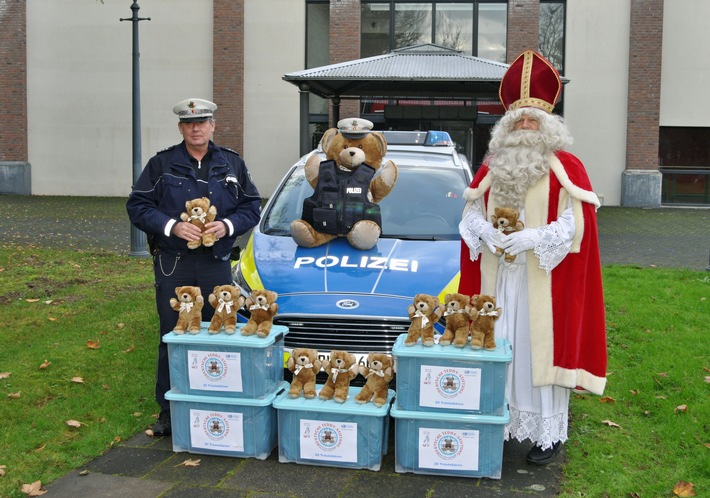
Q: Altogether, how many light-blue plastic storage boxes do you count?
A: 5